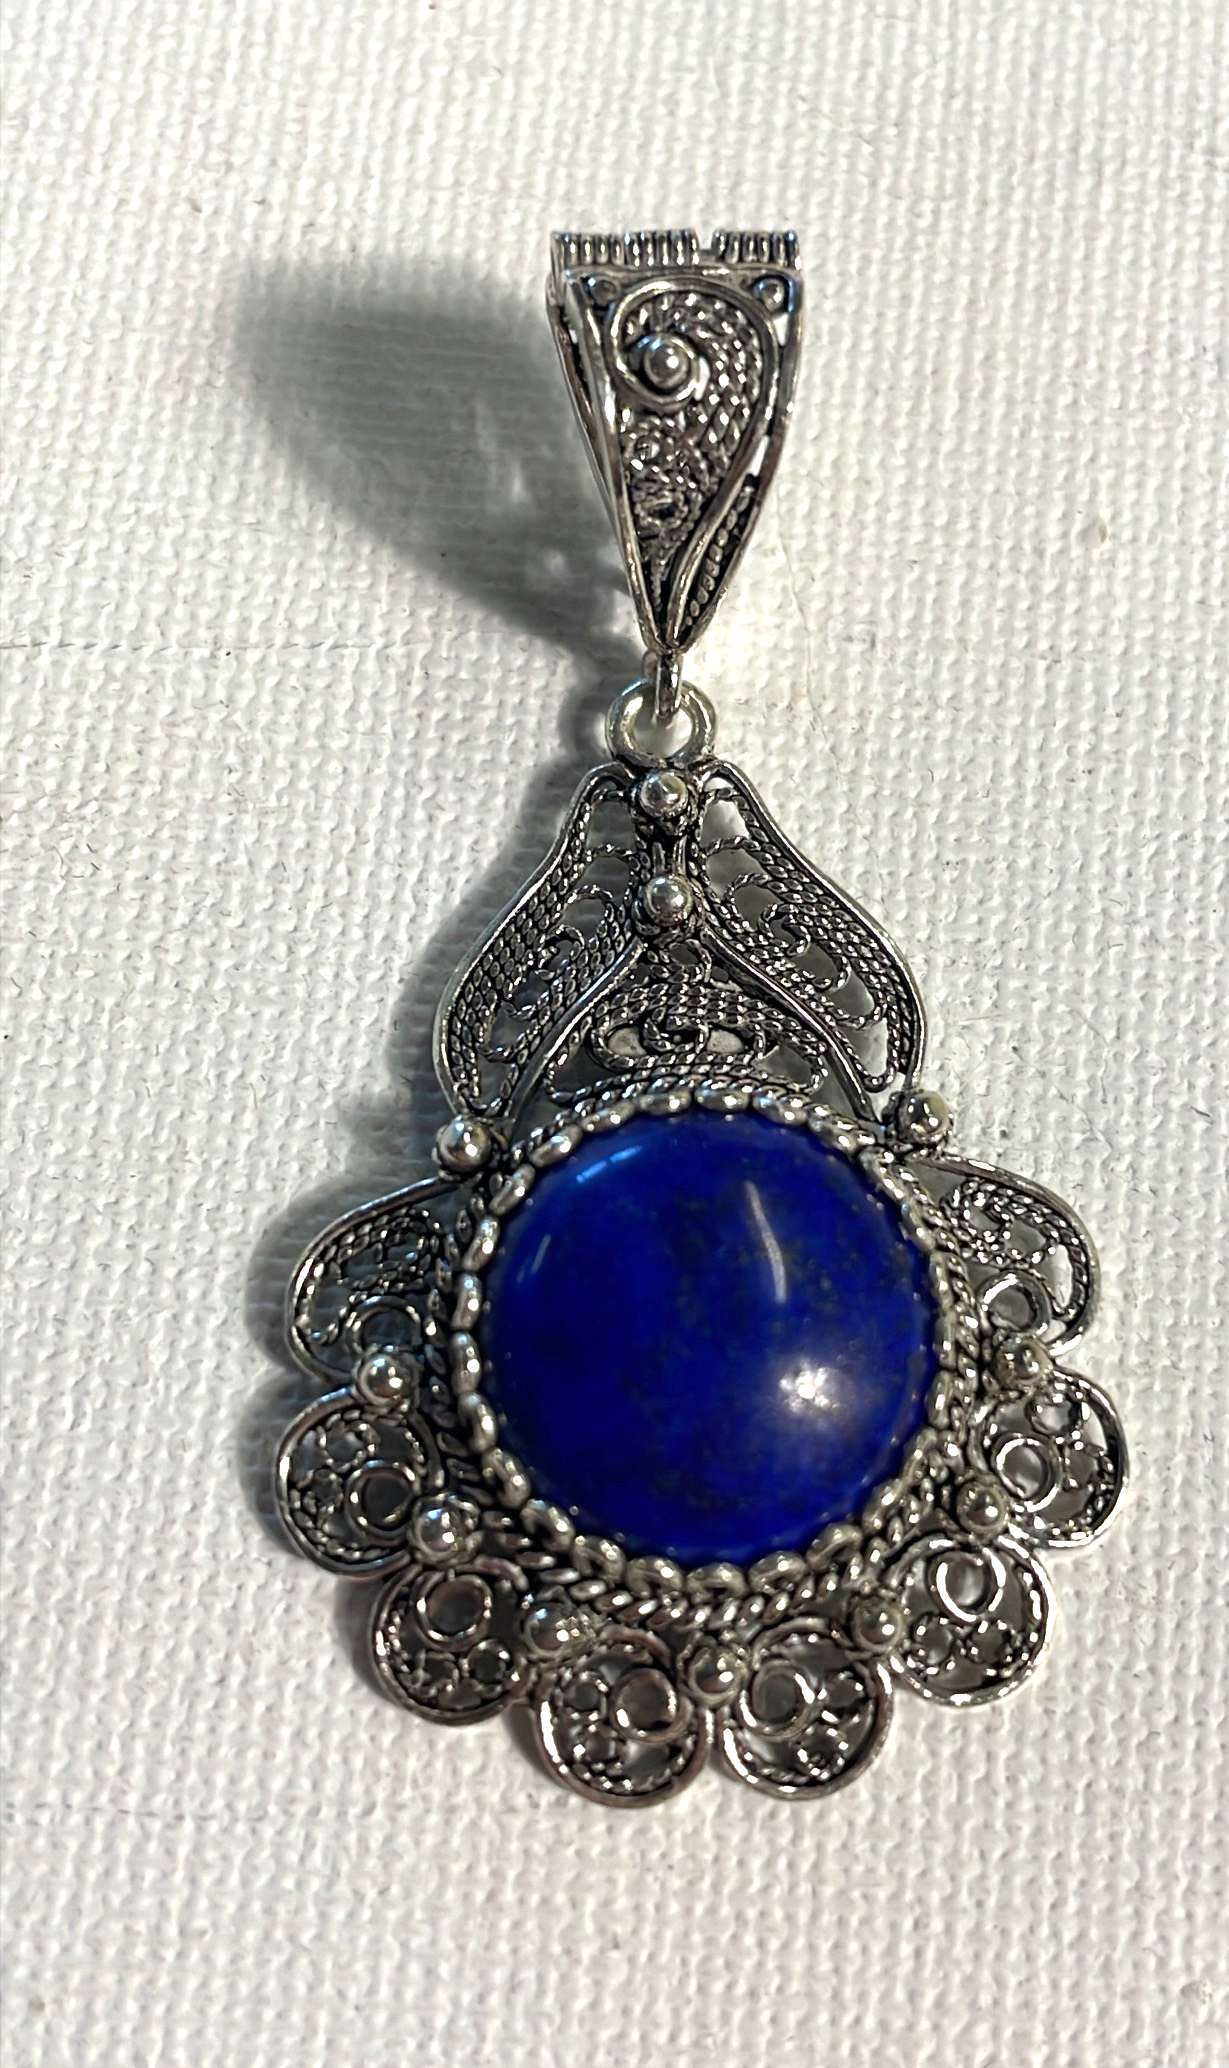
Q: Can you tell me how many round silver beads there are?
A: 12